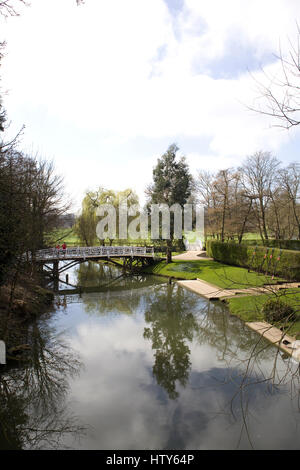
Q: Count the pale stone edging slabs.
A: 2